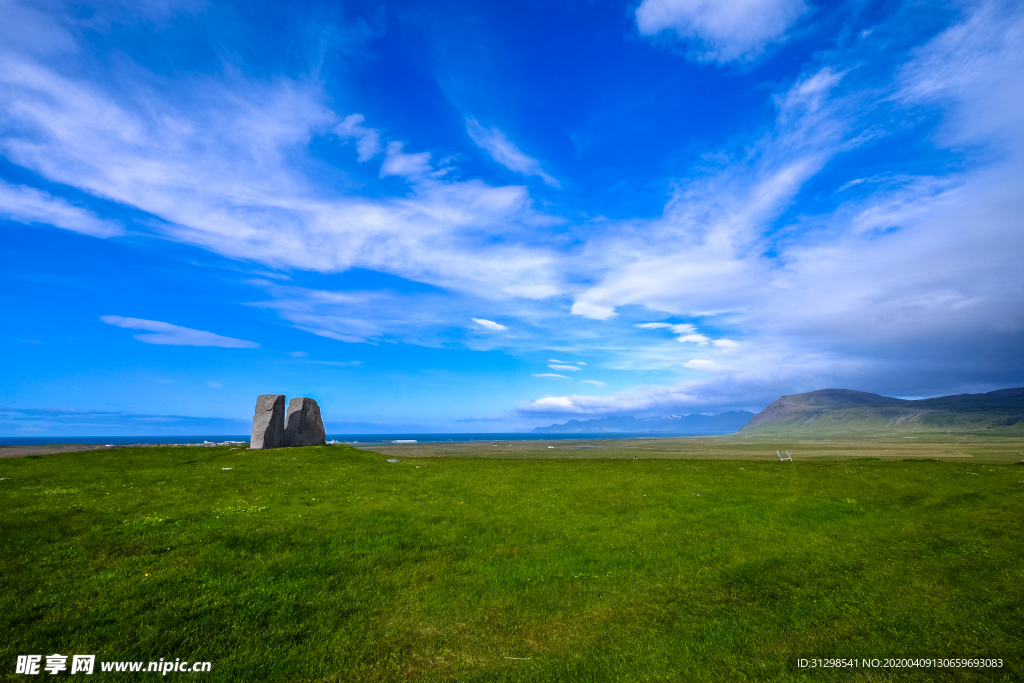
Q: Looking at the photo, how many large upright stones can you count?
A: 2